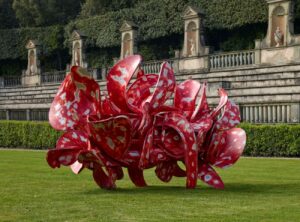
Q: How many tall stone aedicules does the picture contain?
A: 5